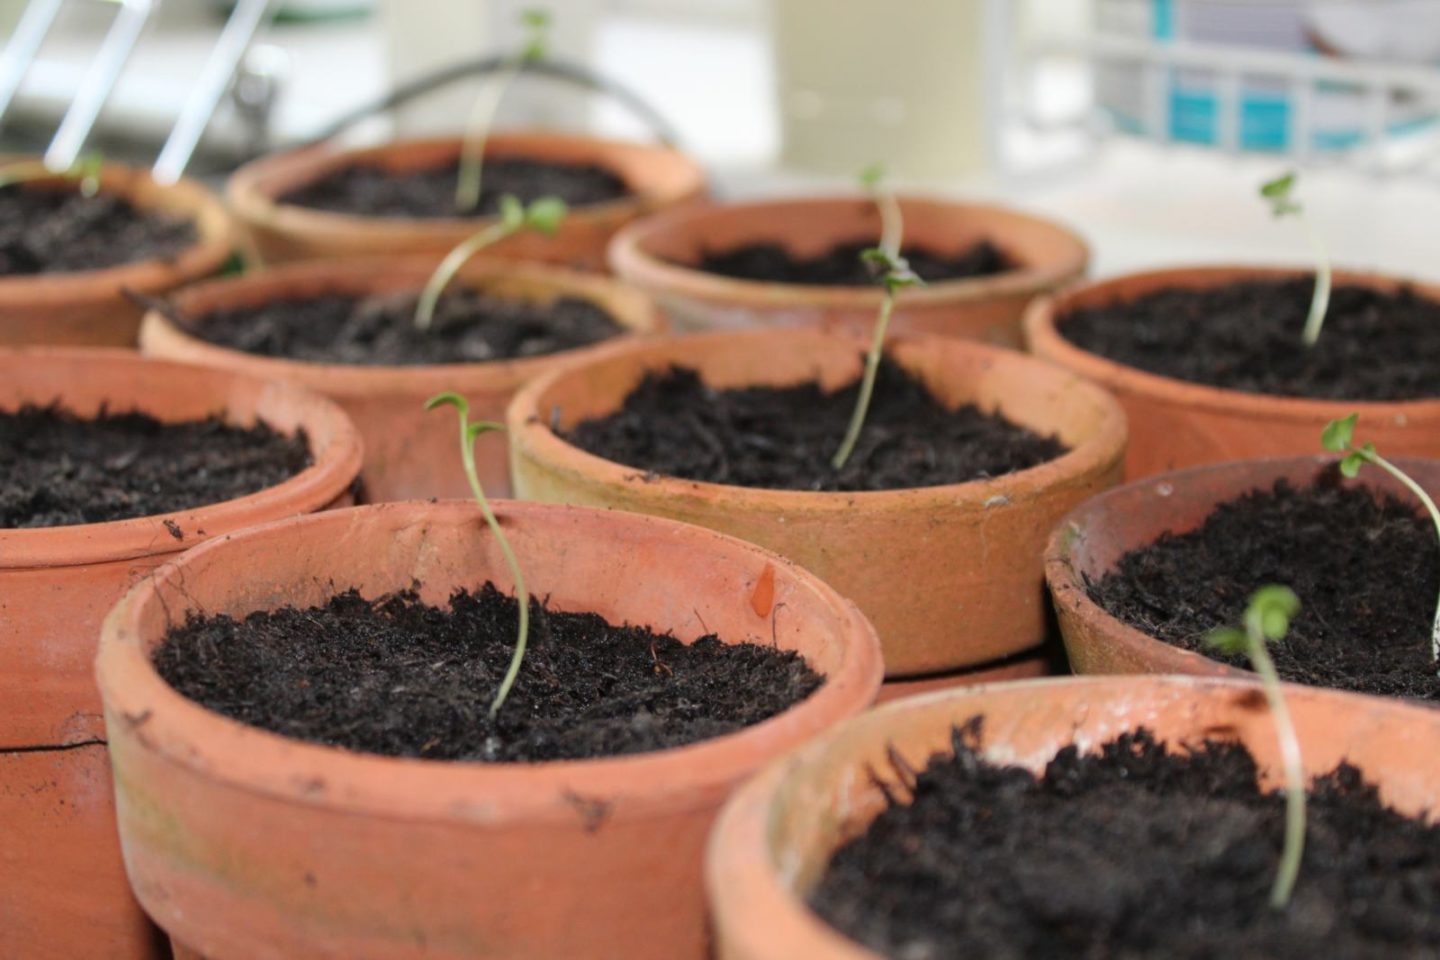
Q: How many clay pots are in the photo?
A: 10